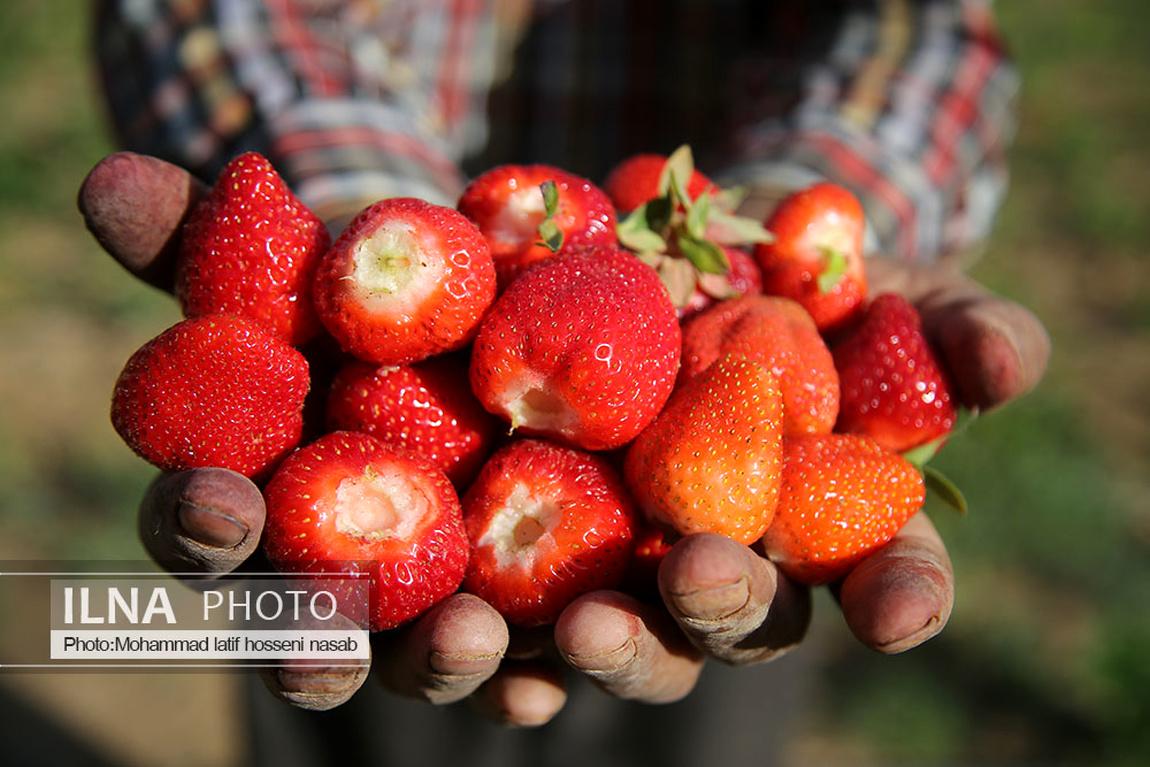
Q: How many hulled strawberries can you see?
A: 4